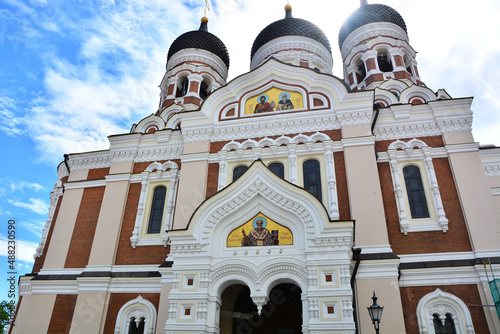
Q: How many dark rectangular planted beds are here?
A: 0